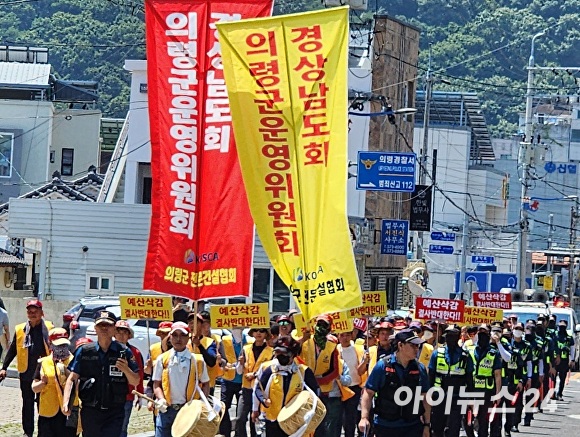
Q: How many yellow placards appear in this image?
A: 5